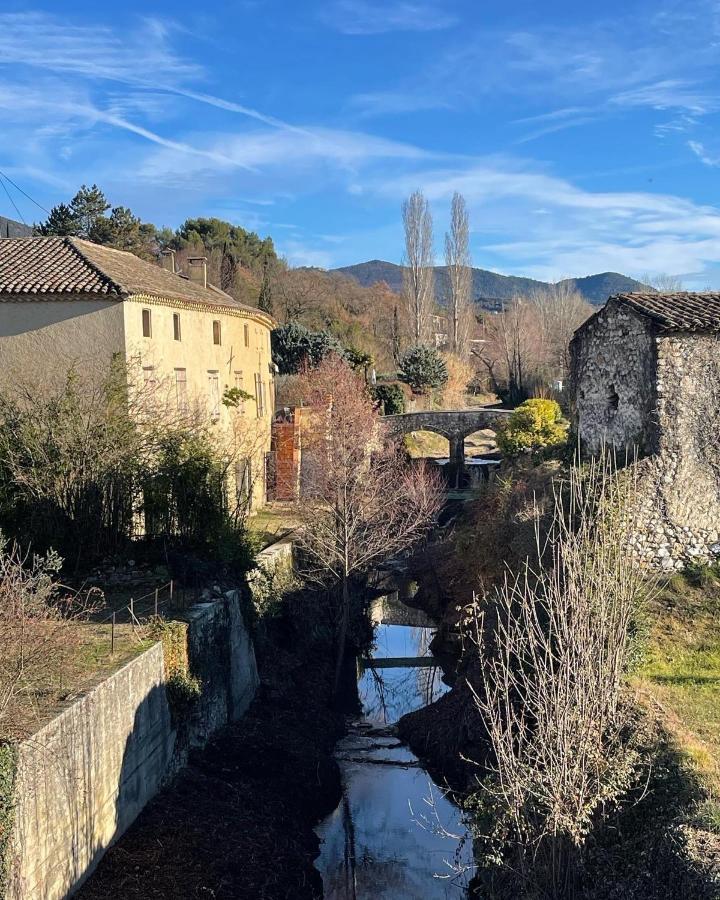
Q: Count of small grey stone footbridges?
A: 1